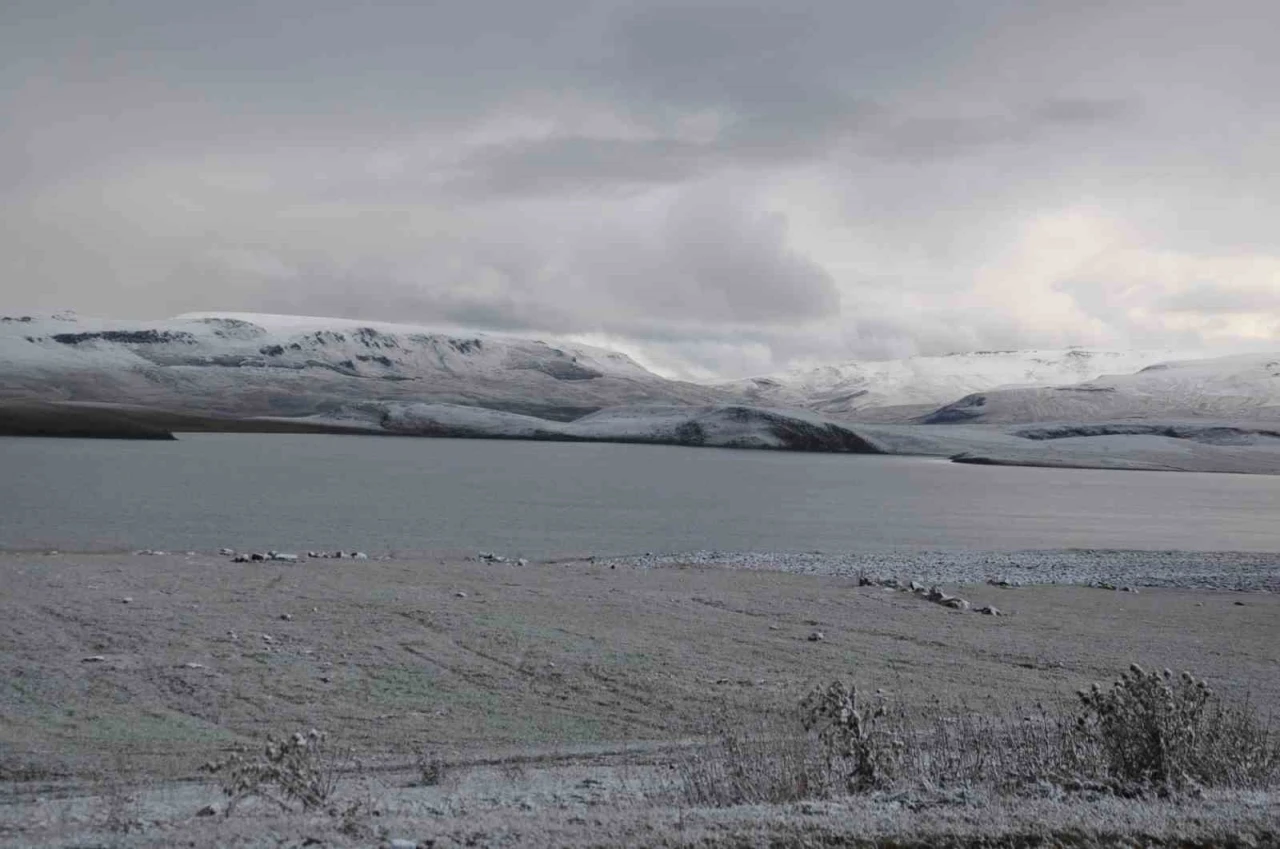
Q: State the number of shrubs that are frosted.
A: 3